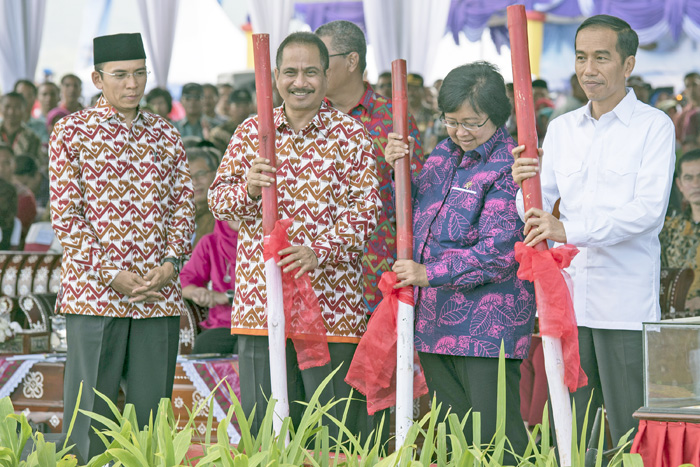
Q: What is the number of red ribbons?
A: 3